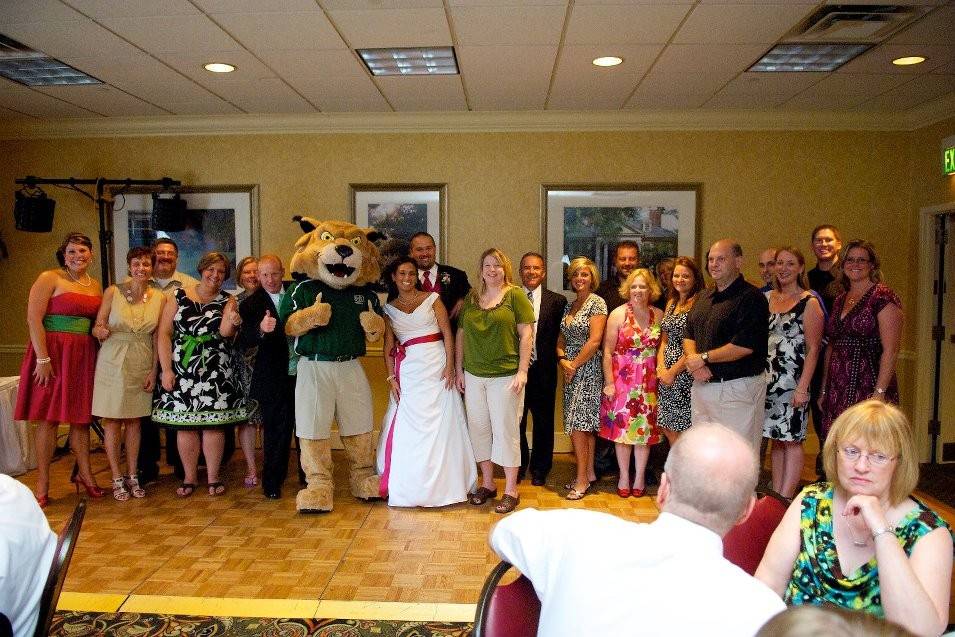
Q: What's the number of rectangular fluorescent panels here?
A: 3